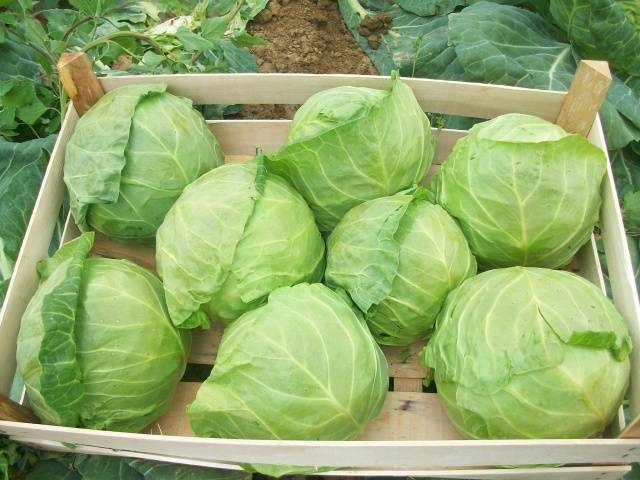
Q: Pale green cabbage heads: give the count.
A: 8